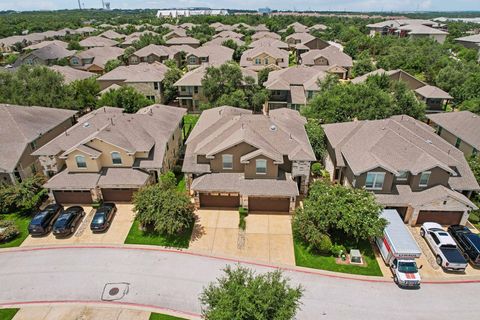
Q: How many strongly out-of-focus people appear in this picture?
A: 0